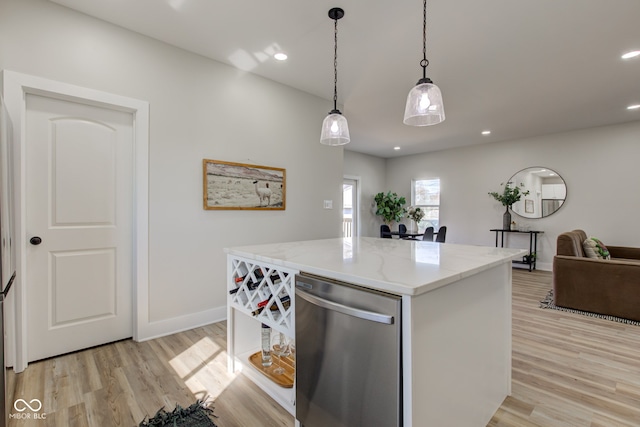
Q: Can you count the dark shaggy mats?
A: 1